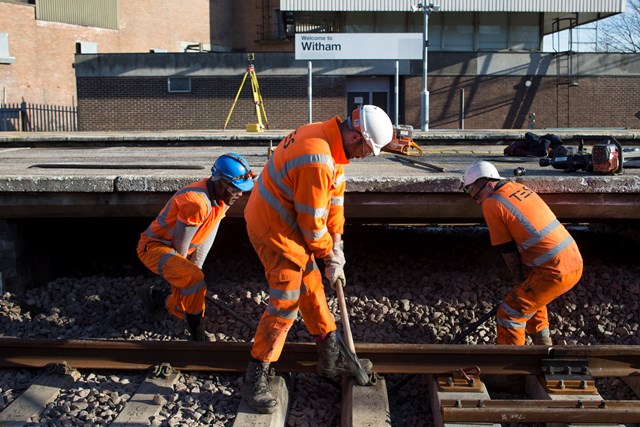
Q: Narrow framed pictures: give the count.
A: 0